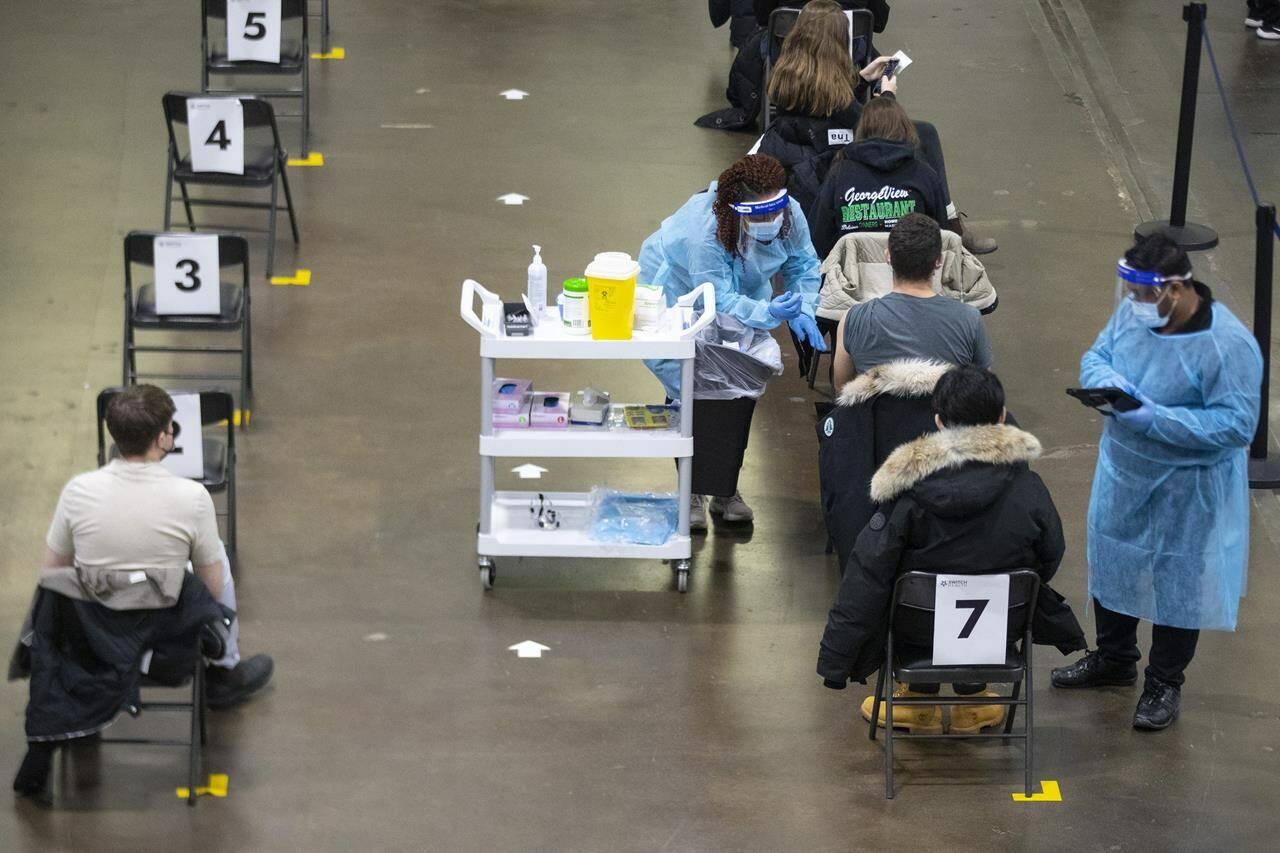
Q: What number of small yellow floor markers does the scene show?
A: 6